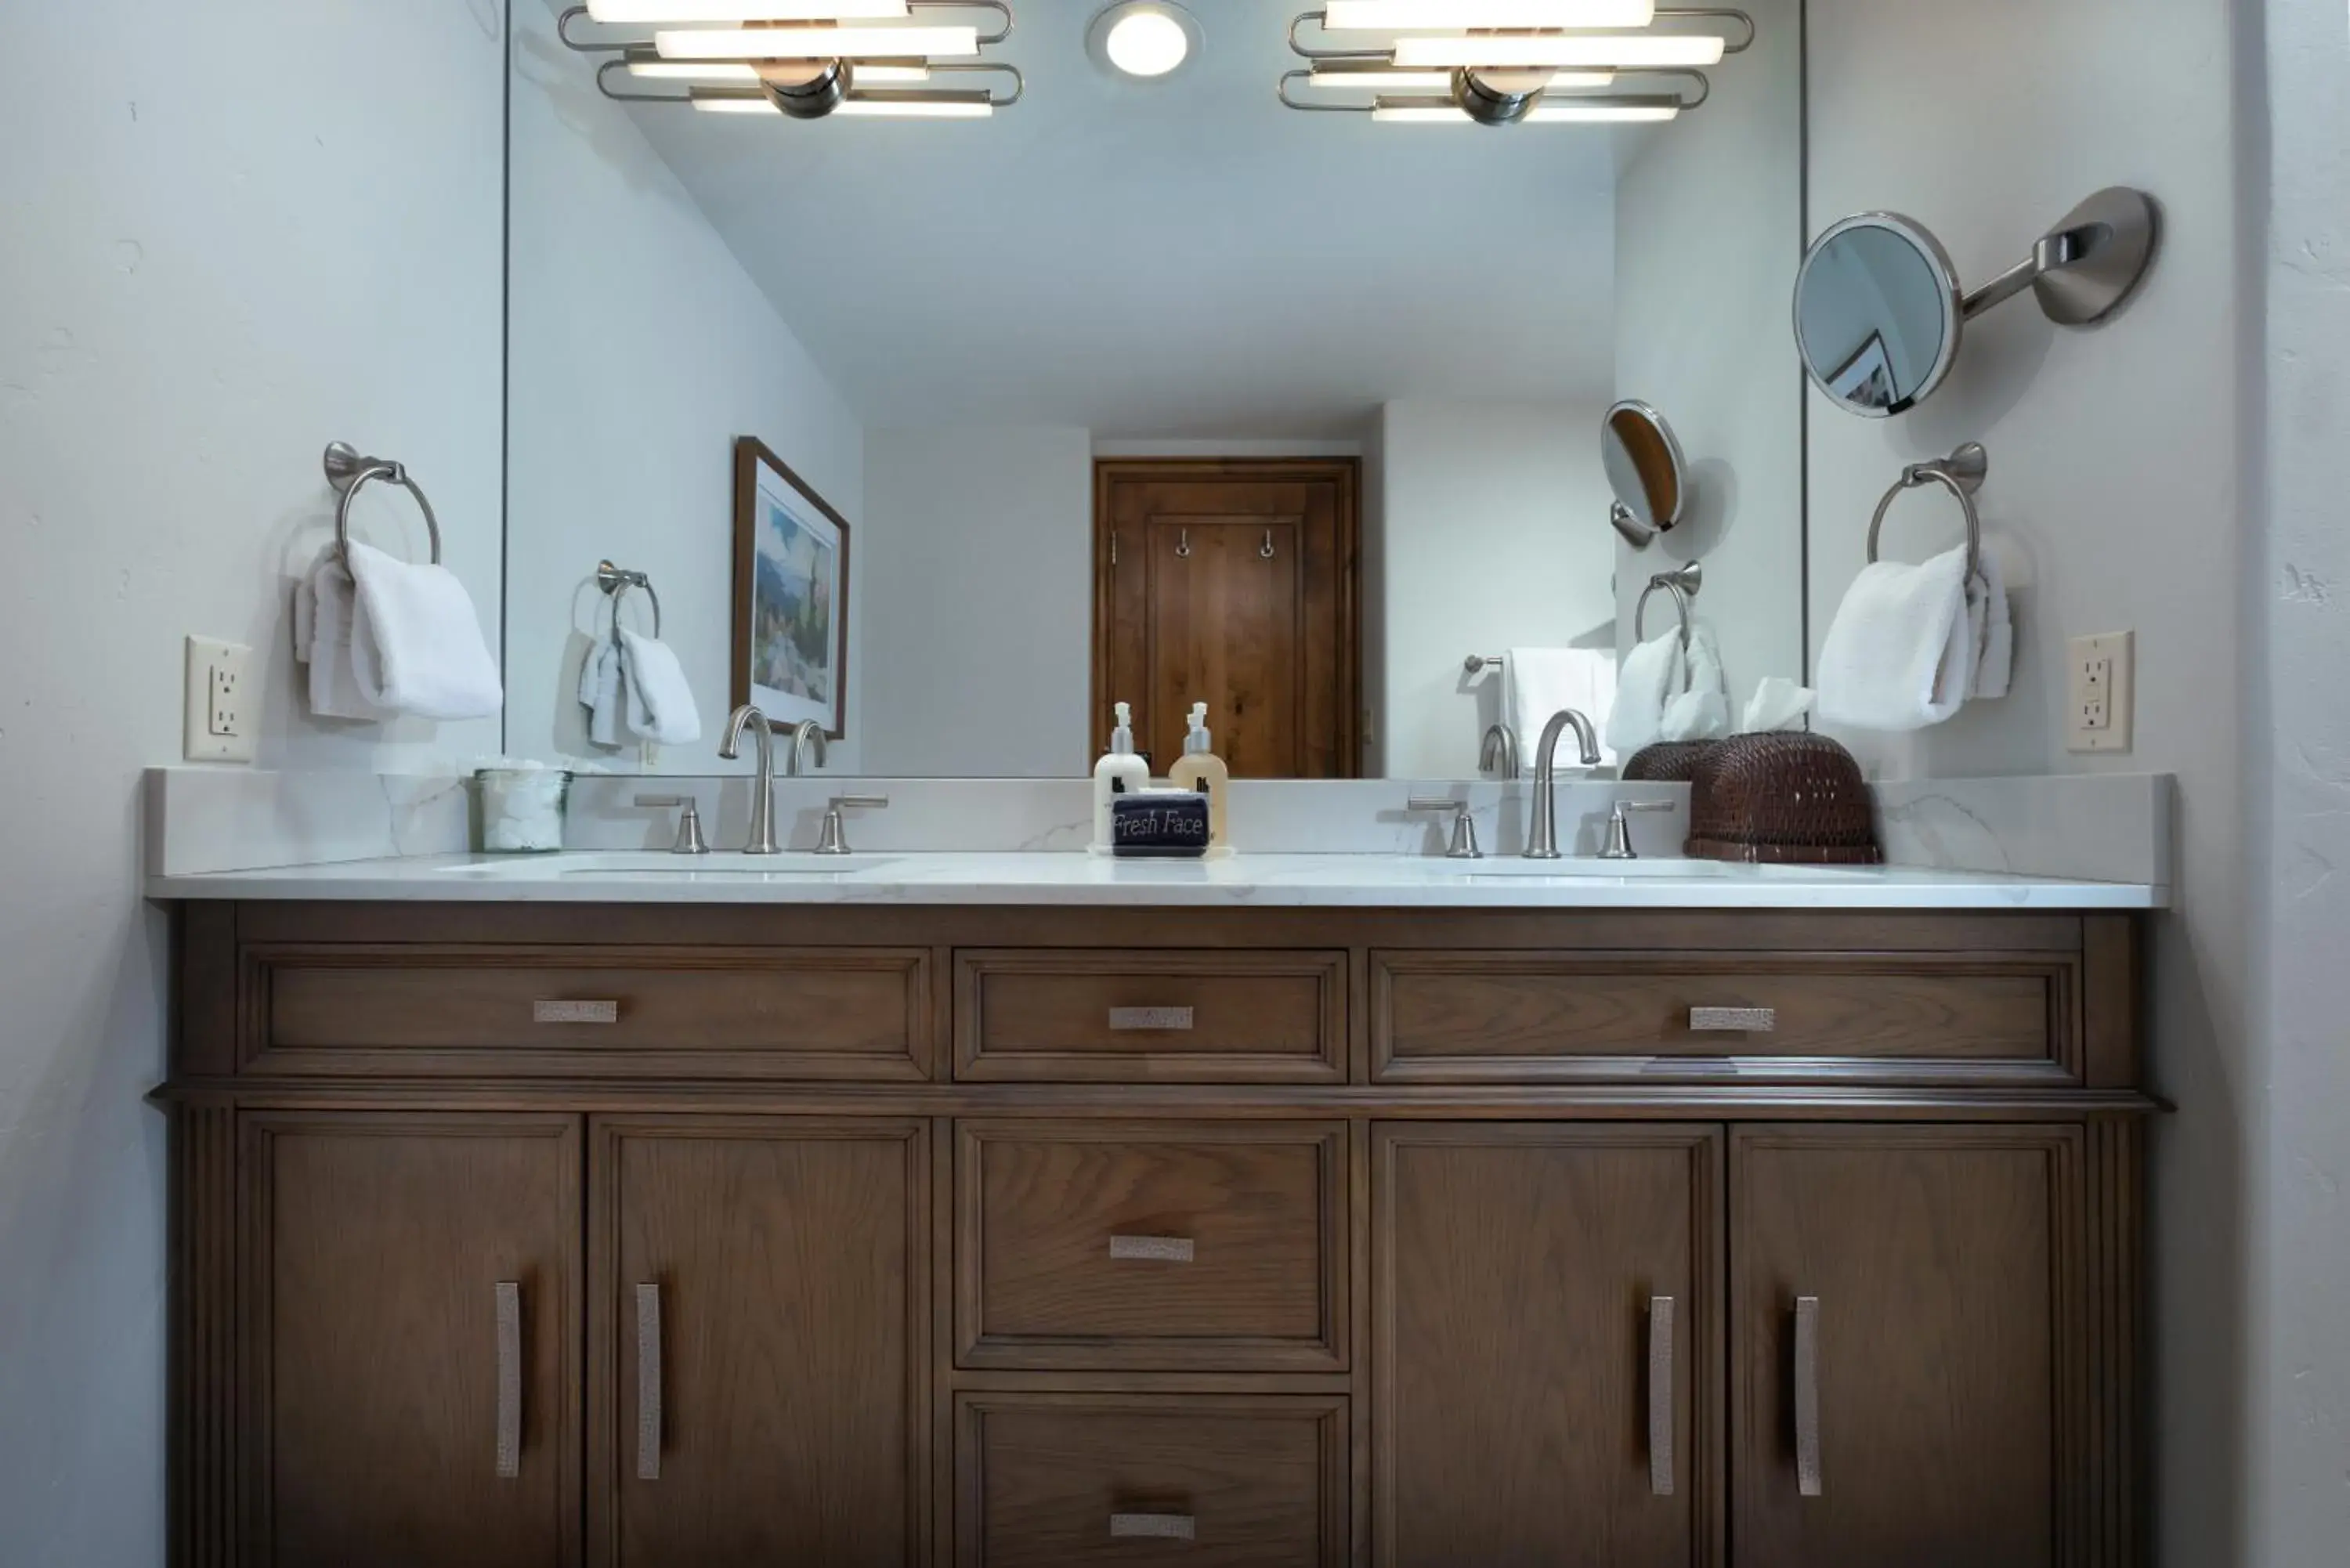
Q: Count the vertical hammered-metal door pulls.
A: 4